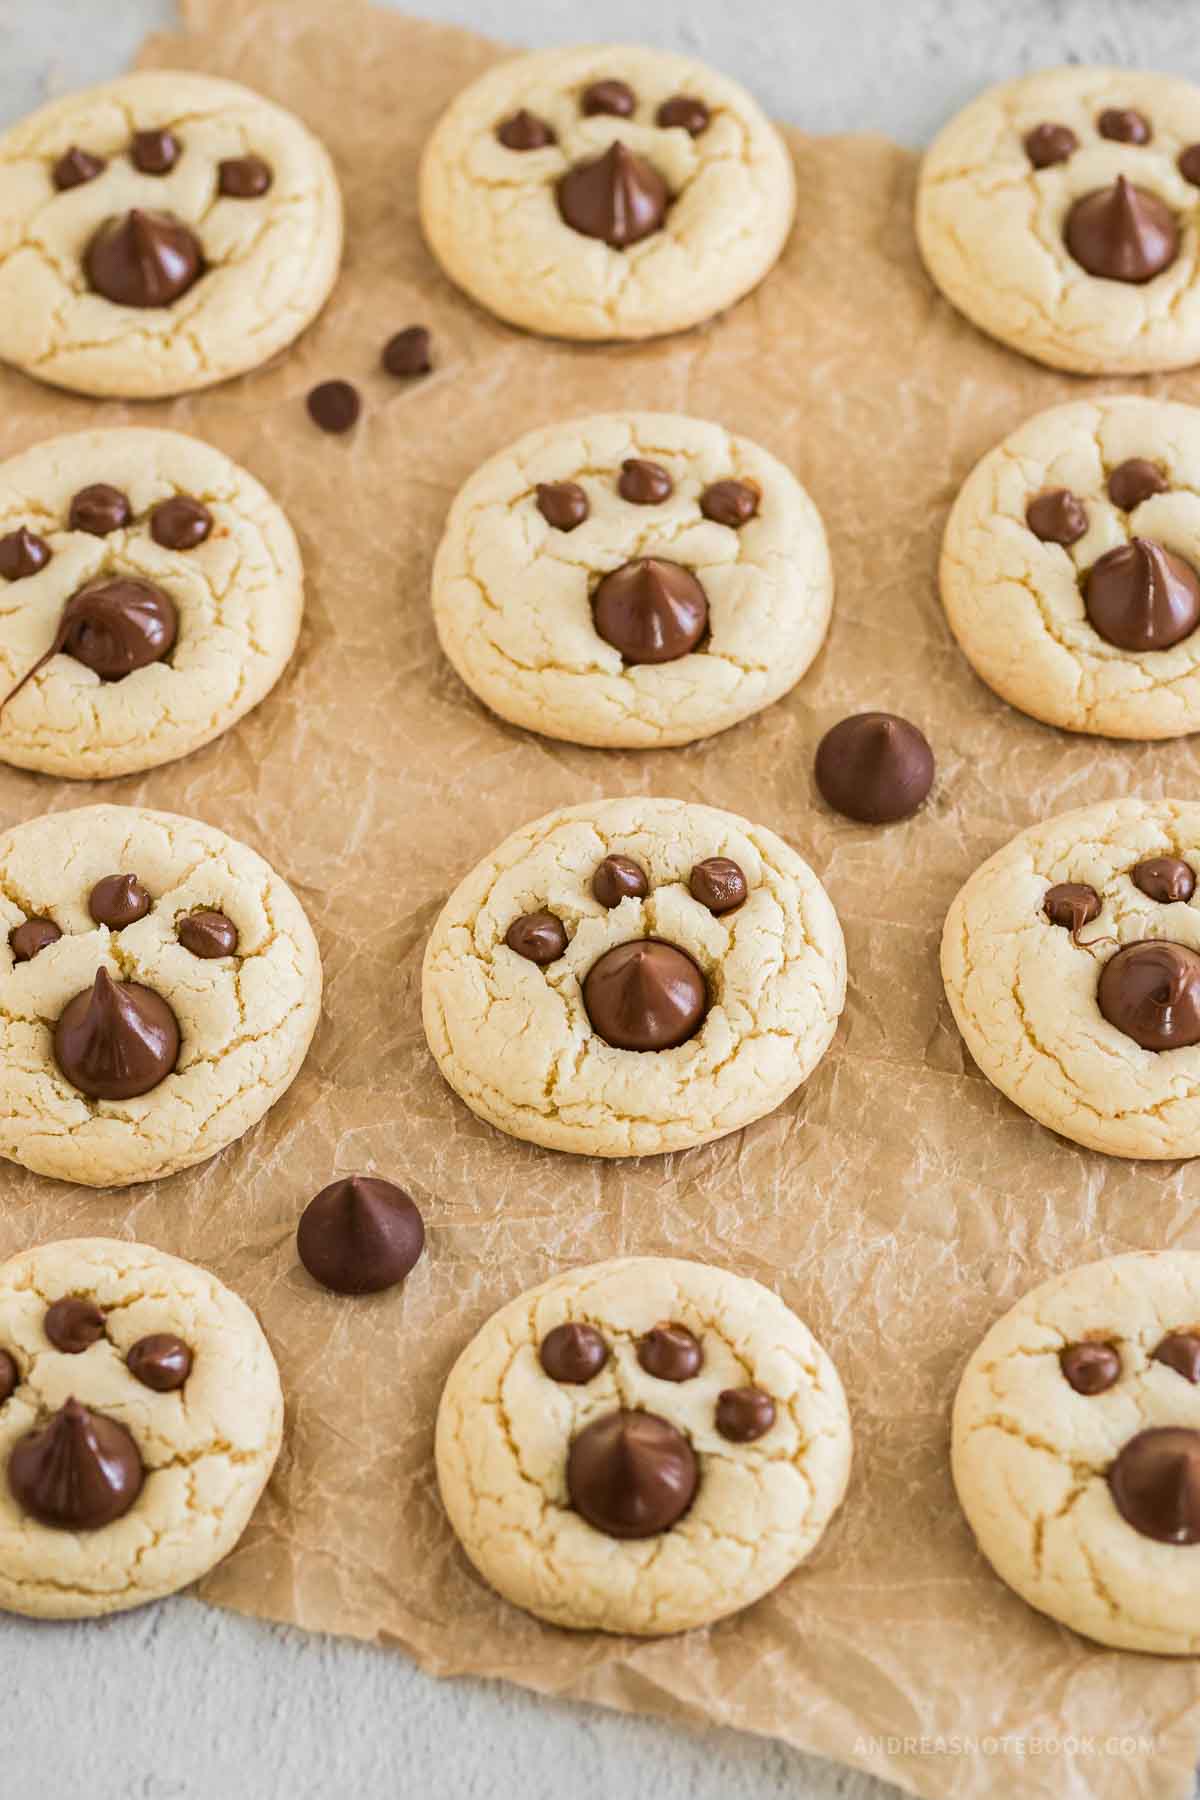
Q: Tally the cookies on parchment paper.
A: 12